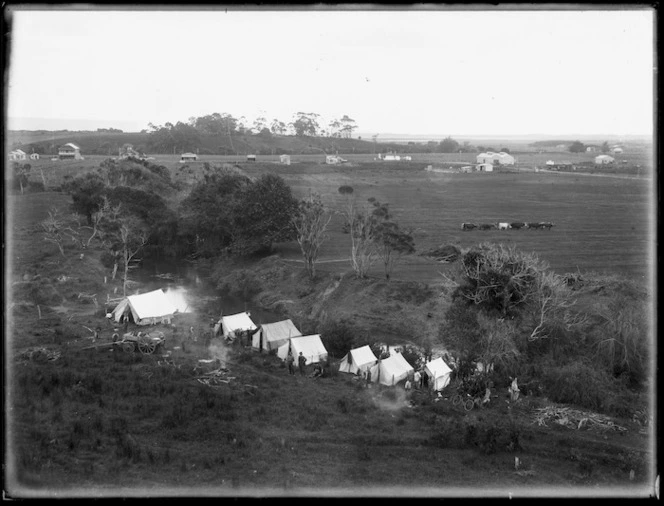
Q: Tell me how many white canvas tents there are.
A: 7